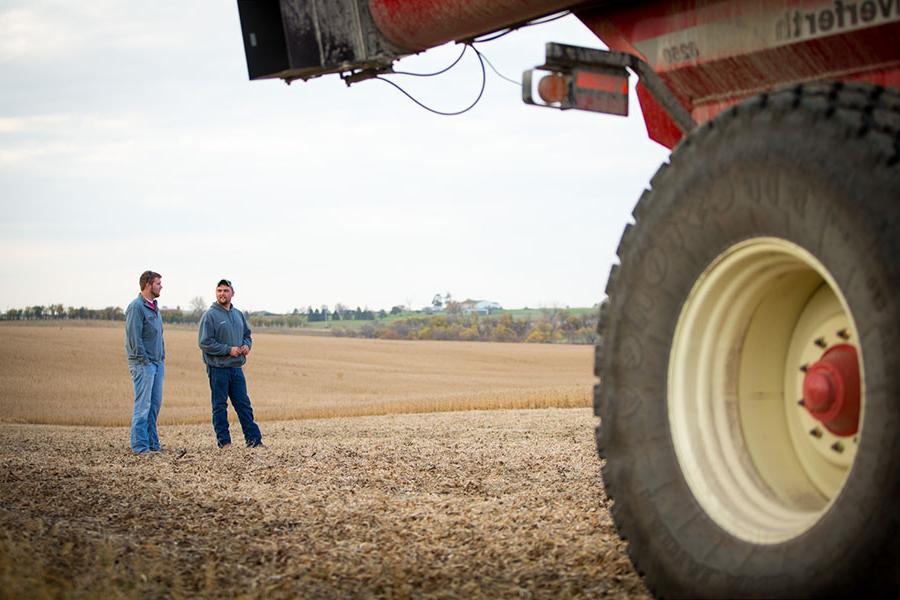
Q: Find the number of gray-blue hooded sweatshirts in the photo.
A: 1